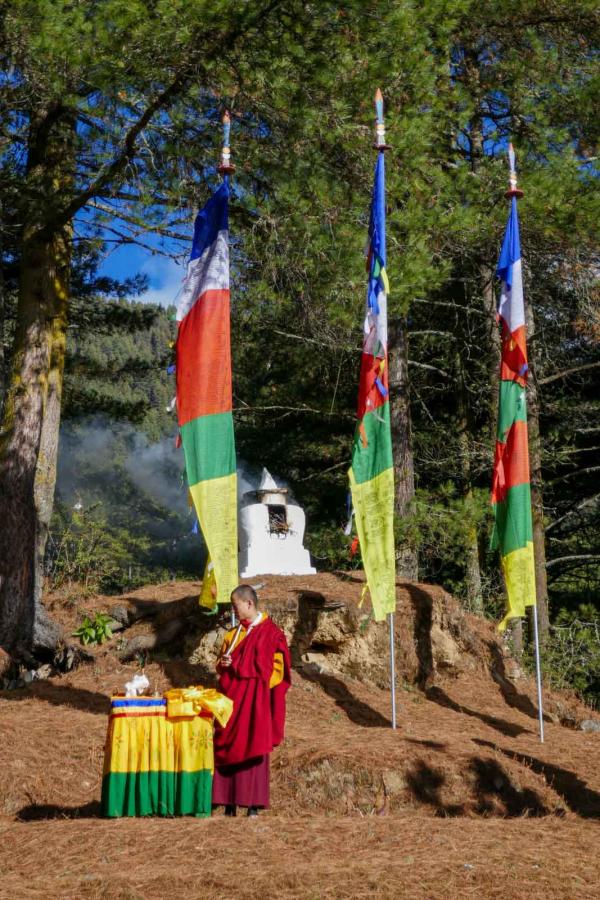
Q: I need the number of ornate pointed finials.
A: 3